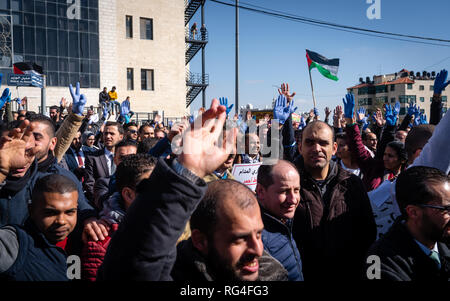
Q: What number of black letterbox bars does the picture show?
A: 1